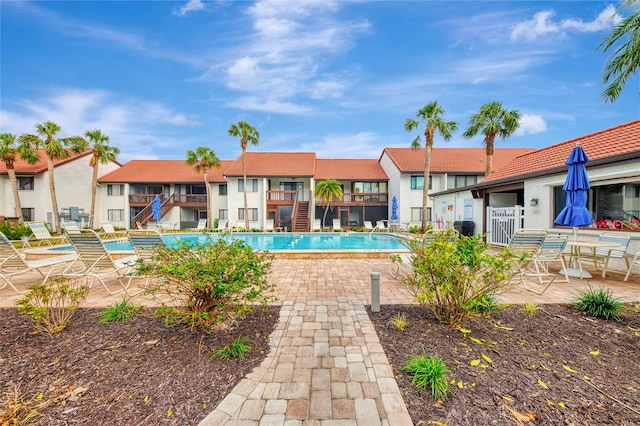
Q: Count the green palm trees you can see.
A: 9